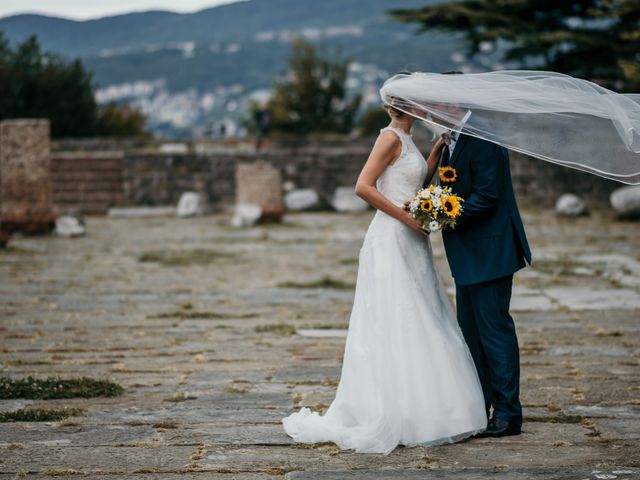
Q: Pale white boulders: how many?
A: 7